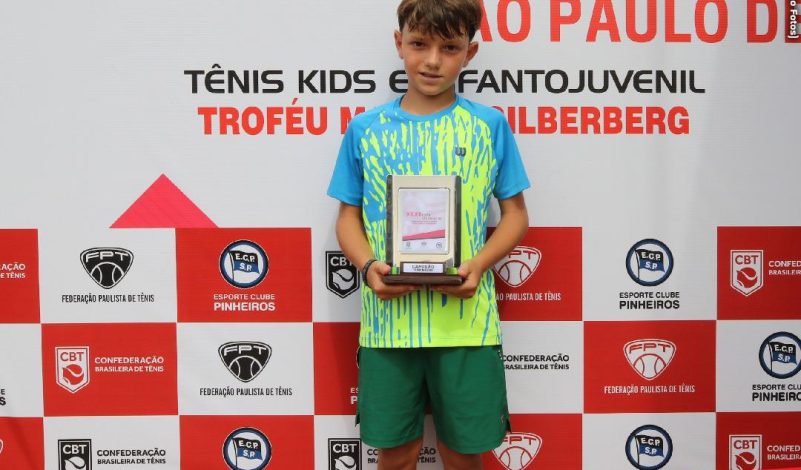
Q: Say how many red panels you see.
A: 11